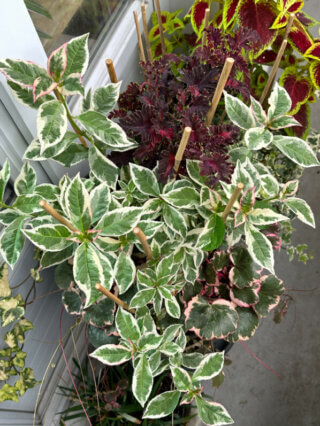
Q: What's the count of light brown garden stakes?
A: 13